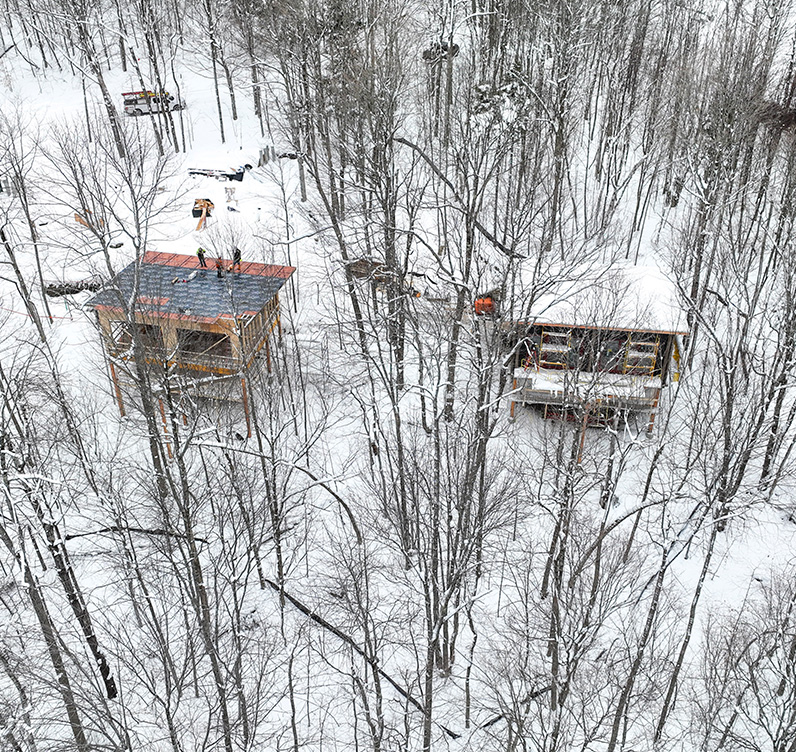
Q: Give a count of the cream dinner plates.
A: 0